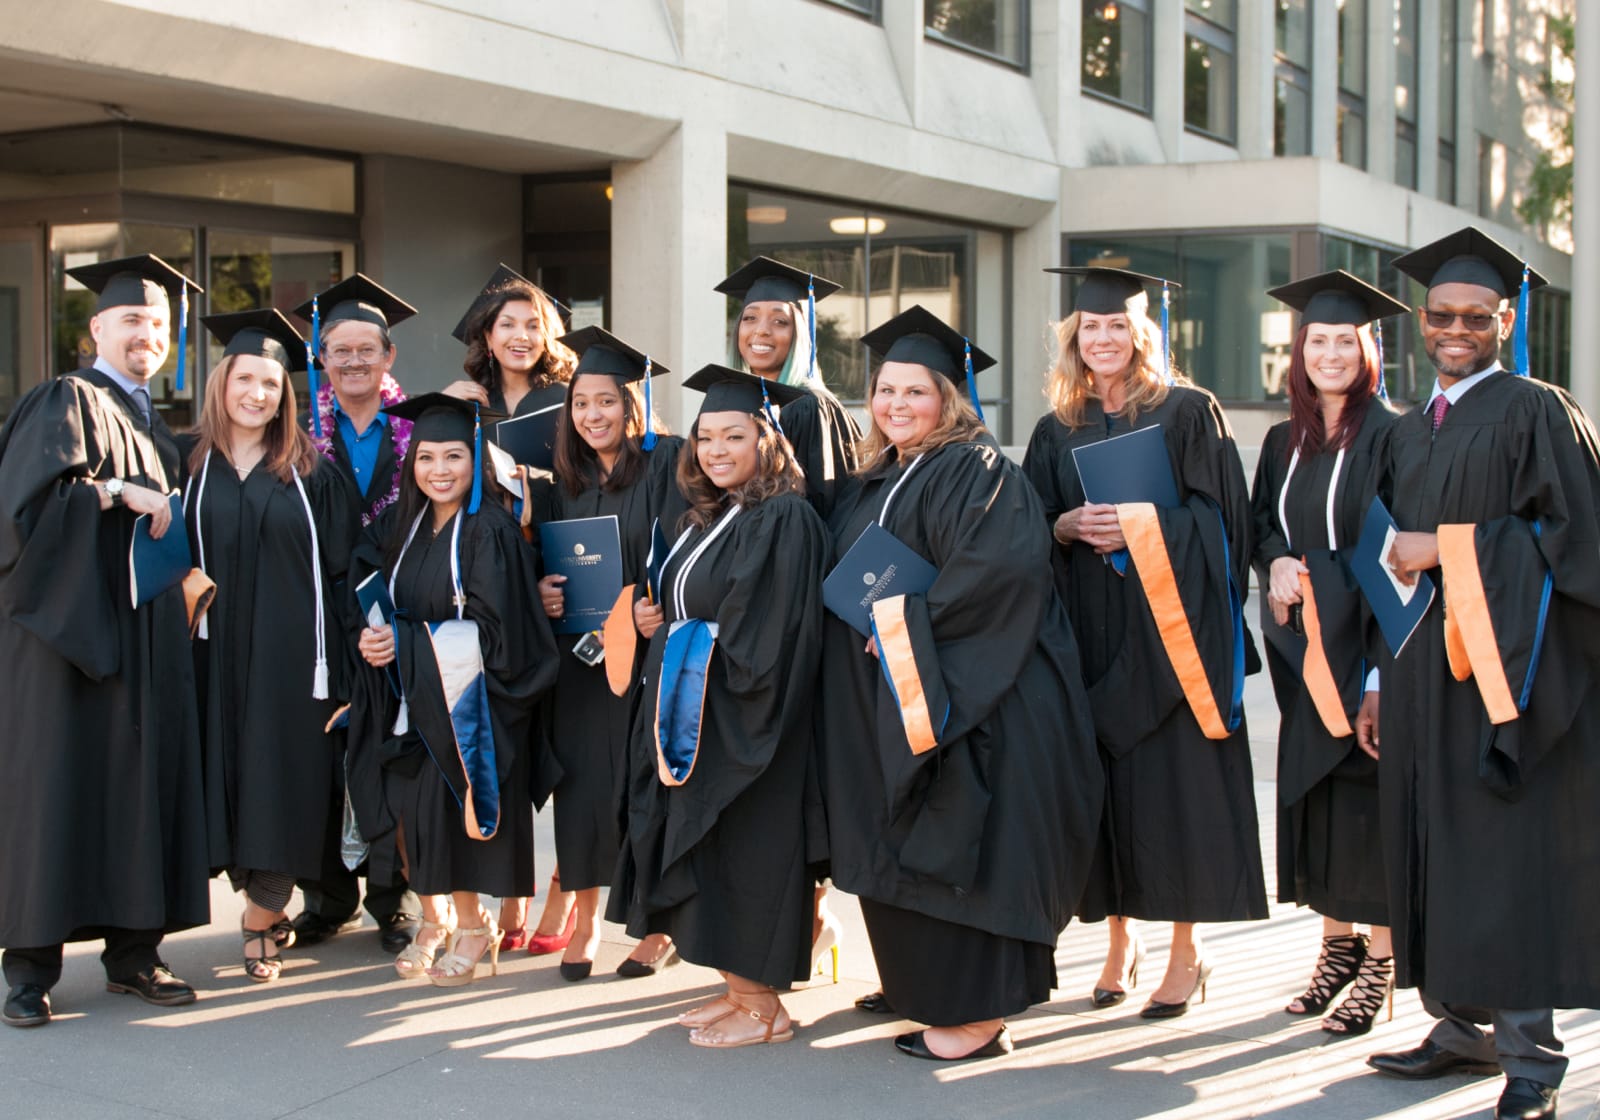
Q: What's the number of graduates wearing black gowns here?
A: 12